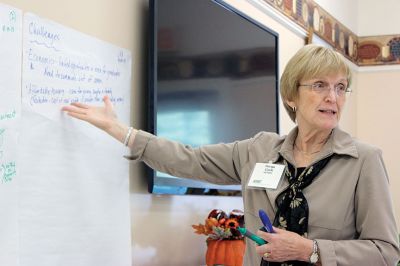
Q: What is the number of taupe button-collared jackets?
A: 1